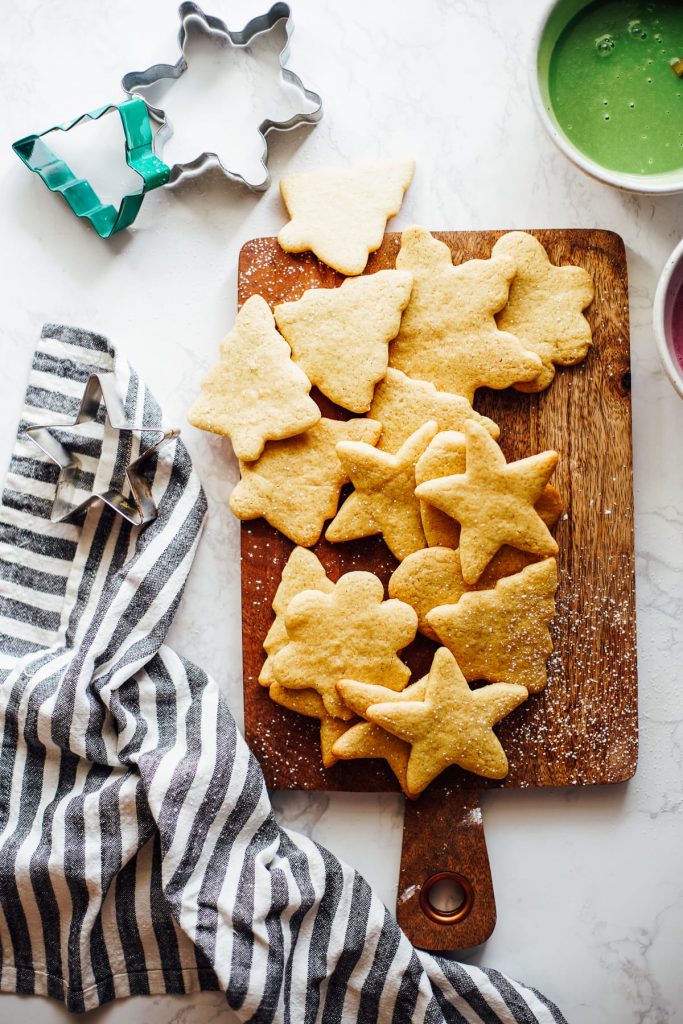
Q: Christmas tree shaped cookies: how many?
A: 7